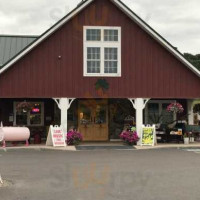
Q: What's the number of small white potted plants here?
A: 2